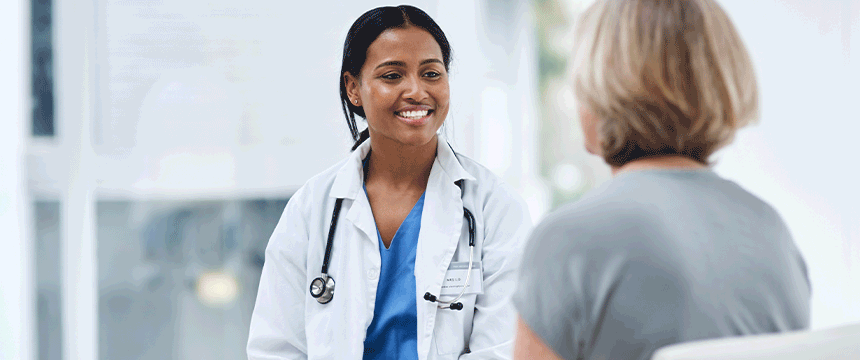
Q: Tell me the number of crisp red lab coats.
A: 0